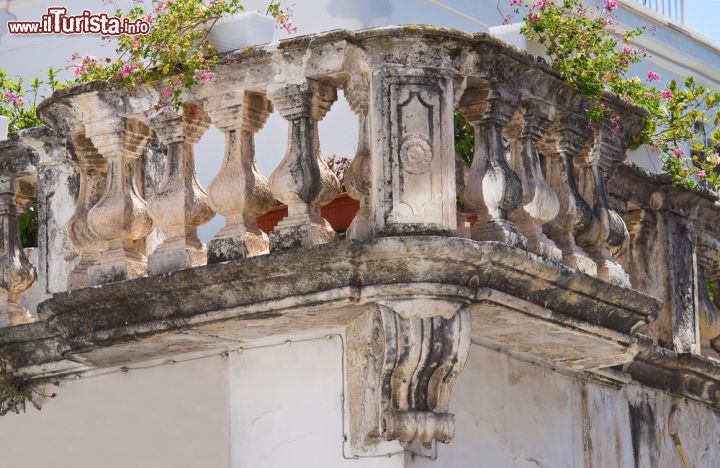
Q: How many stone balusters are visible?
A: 12